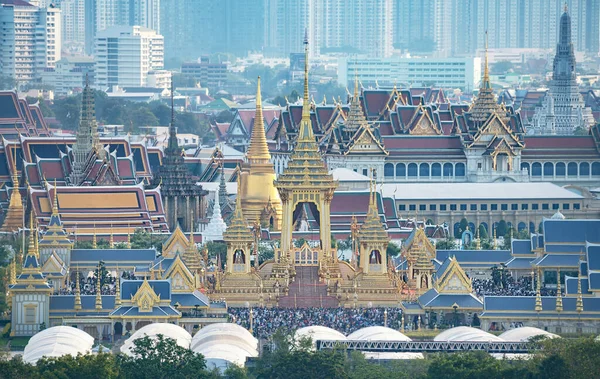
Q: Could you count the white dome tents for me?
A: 7